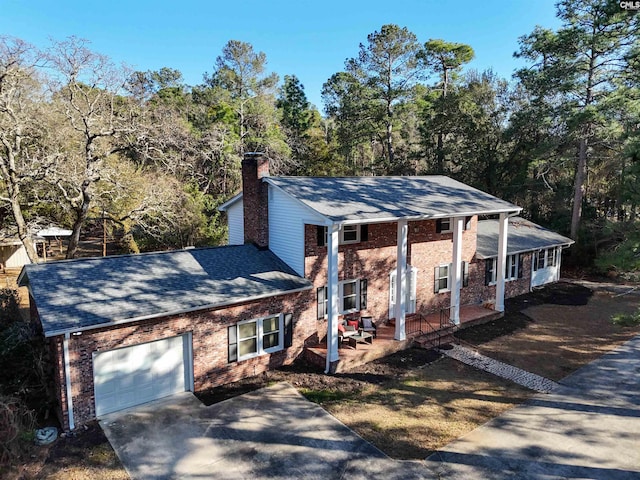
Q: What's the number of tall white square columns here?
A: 4